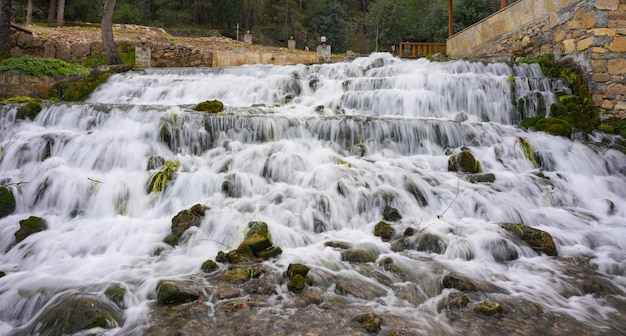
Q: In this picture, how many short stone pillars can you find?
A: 4